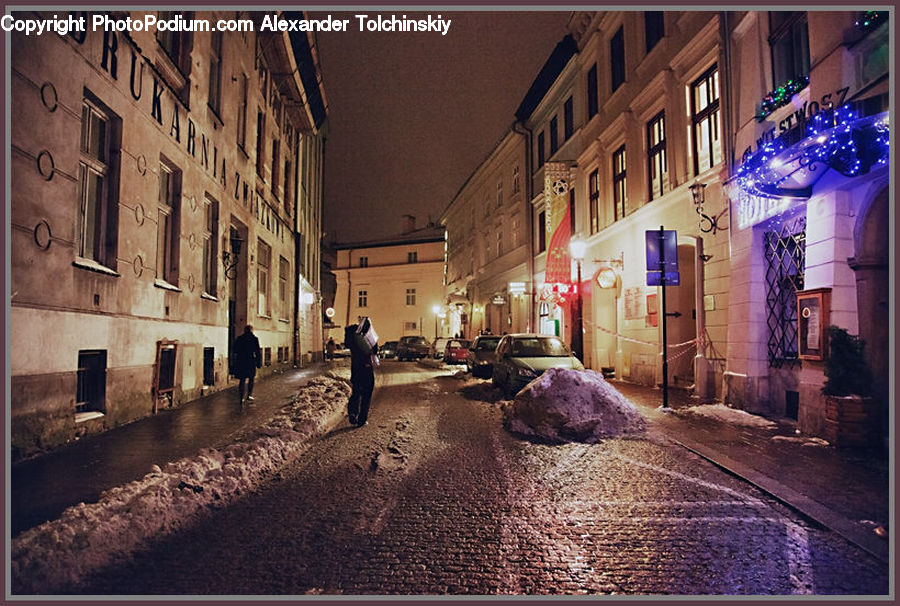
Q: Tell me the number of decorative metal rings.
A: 9